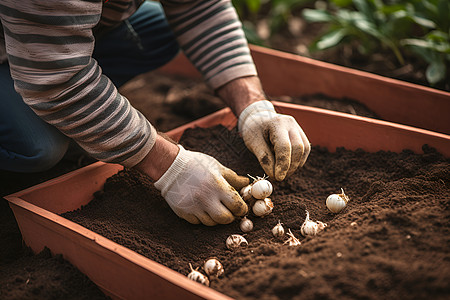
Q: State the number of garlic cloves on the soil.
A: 11